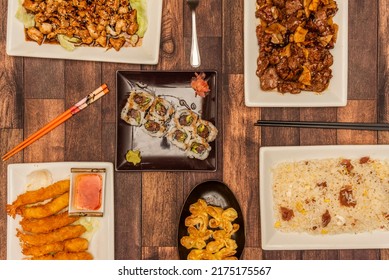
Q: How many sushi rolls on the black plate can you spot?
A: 8